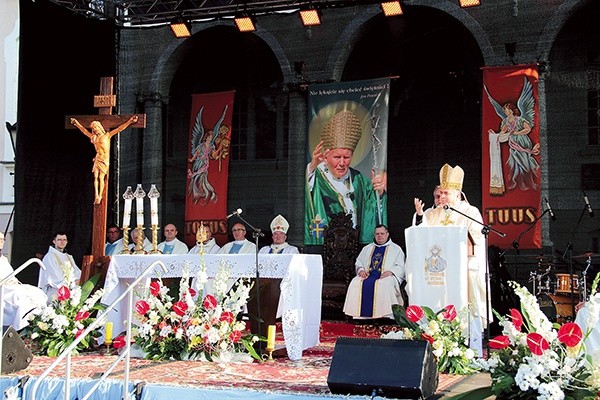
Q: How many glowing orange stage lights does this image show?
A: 5